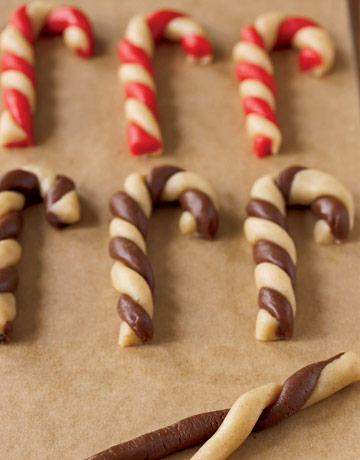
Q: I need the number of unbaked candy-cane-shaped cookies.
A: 6